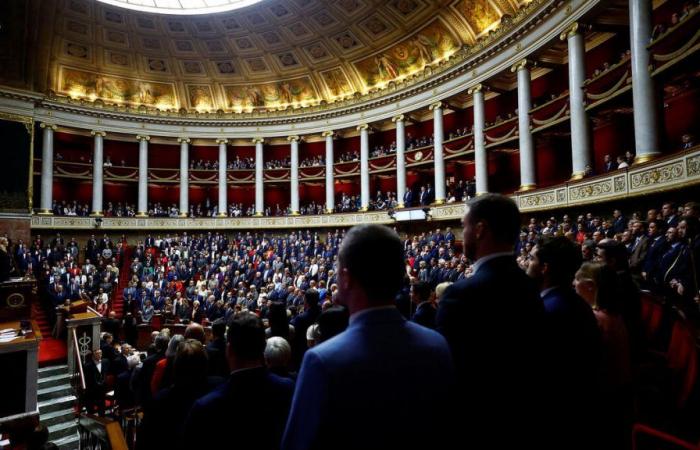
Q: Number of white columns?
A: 15